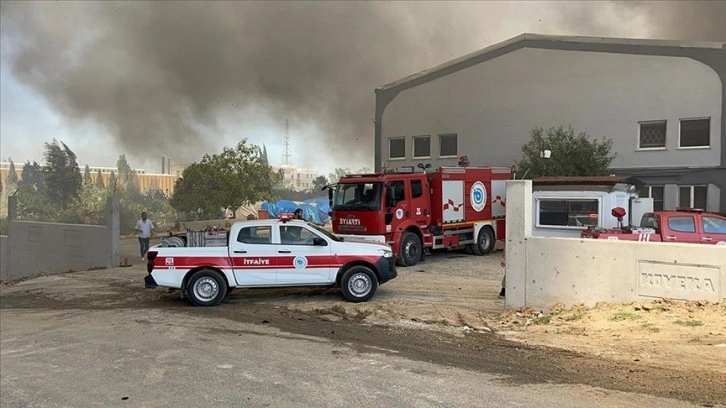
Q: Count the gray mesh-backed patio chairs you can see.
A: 0